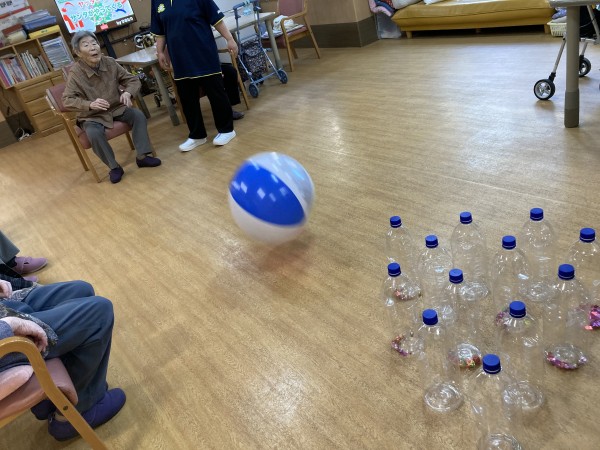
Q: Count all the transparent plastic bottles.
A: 12